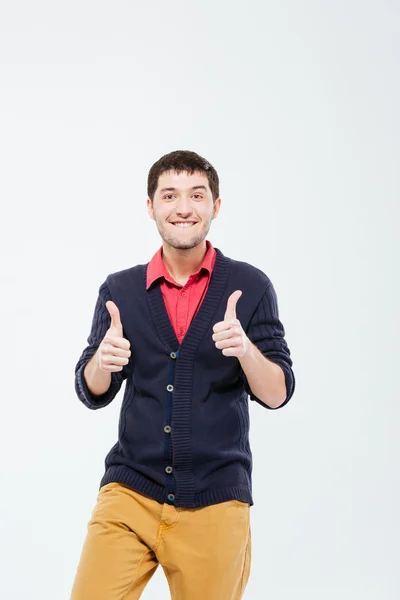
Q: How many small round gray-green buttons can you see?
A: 5